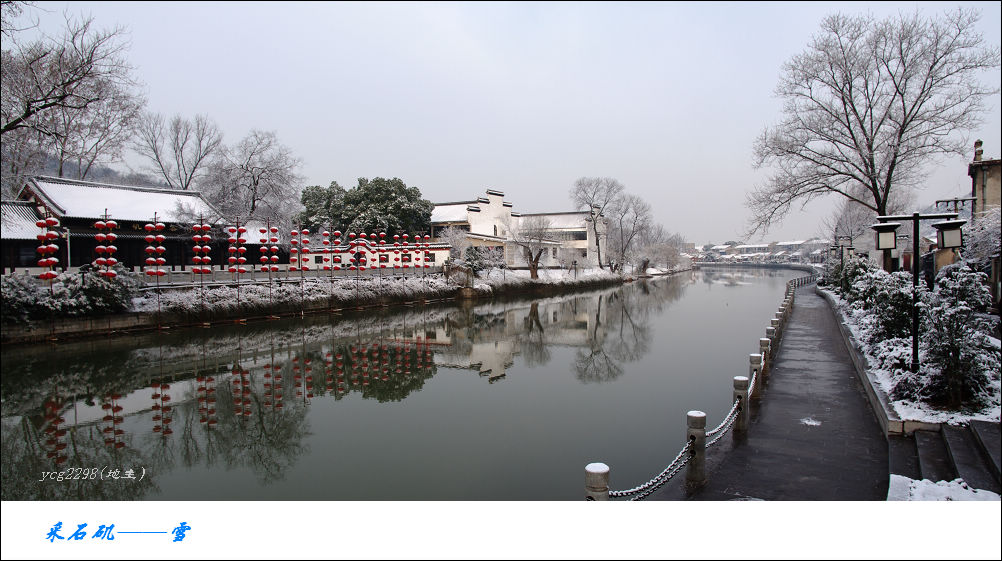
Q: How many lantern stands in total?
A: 12